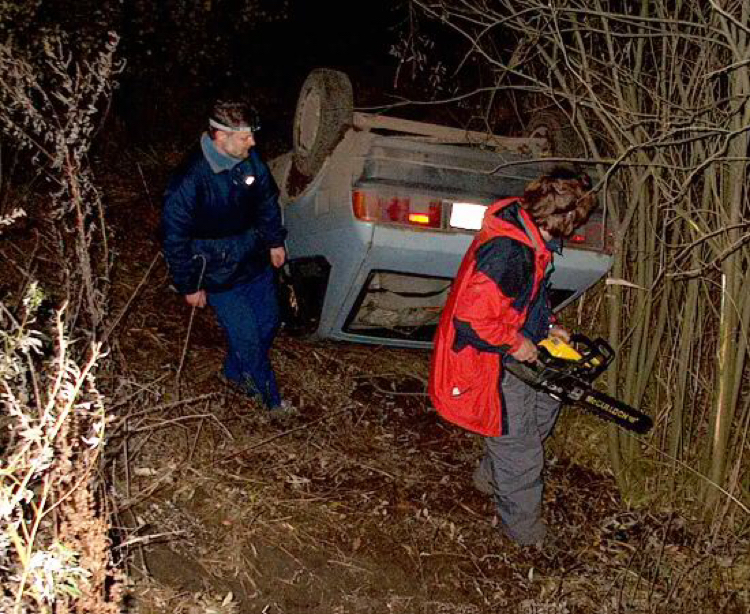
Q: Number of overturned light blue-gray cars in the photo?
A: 1